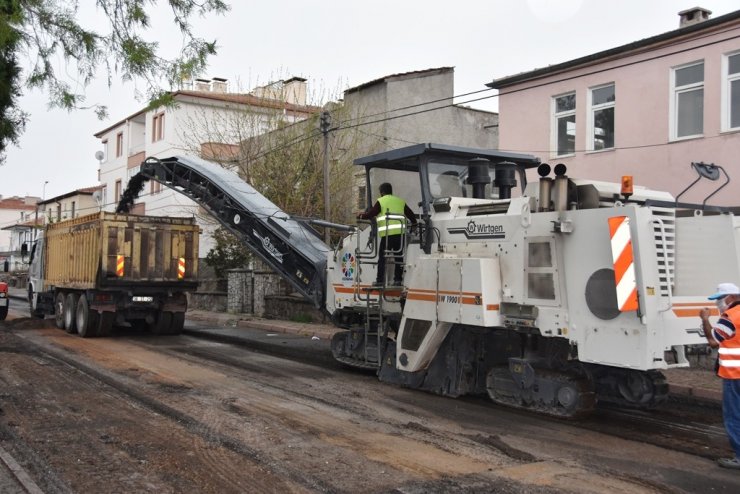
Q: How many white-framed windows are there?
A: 4